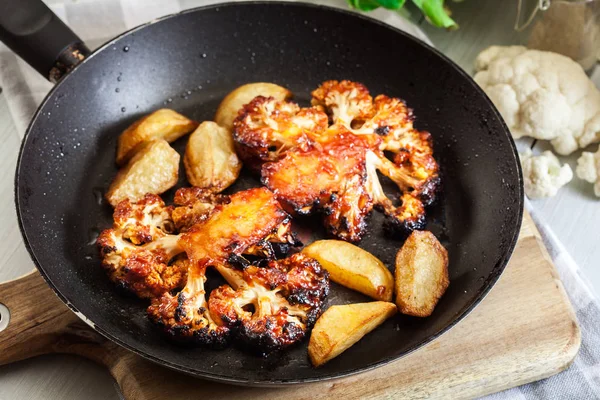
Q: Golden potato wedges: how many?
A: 7